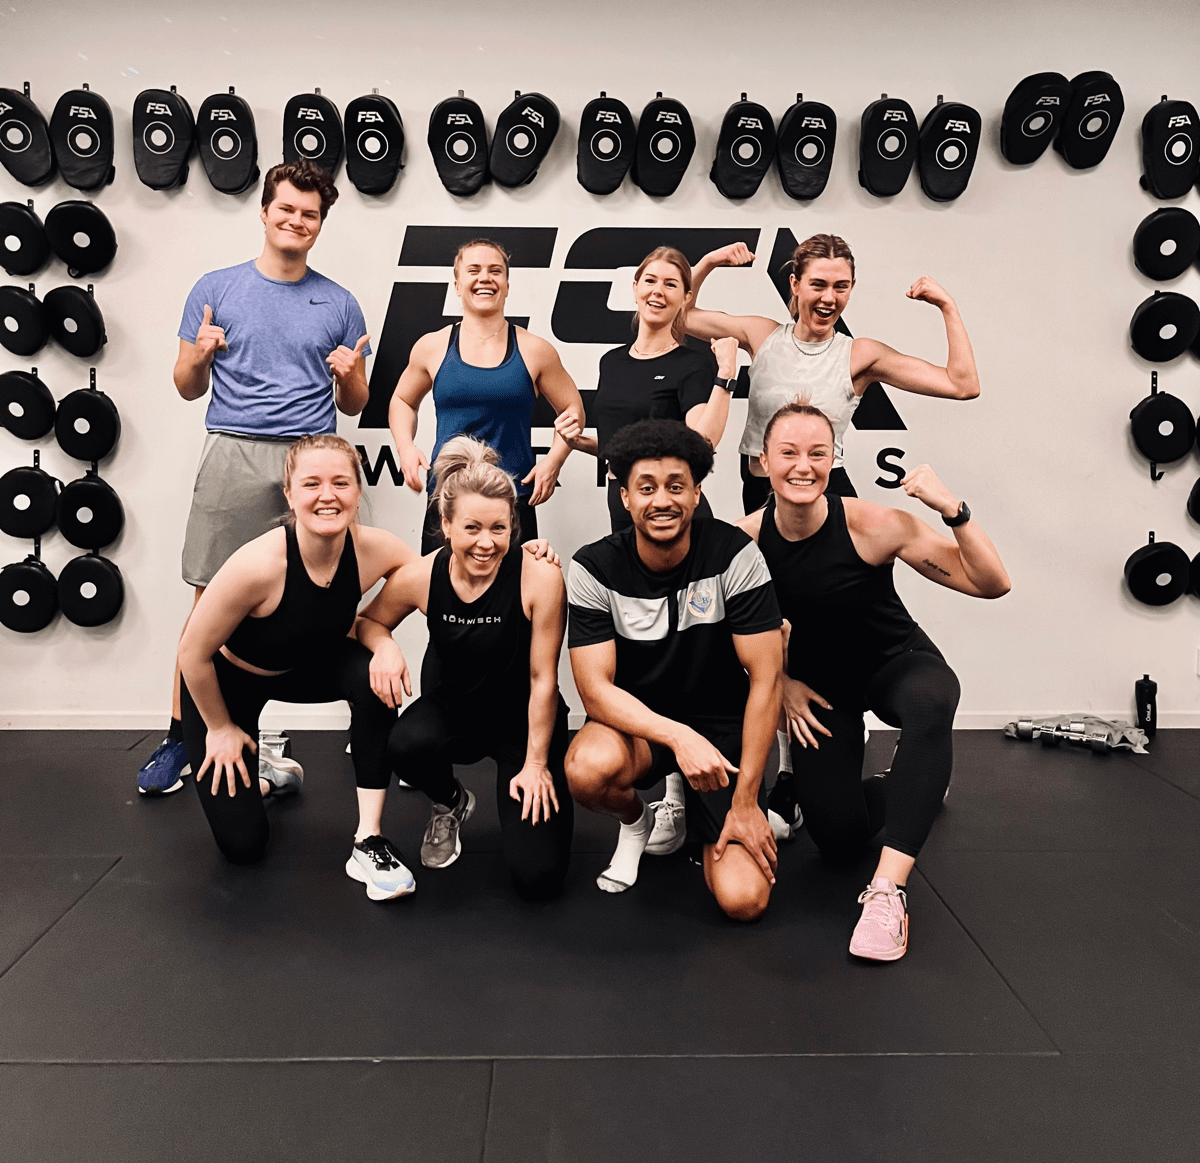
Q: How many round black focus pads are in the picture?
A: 14